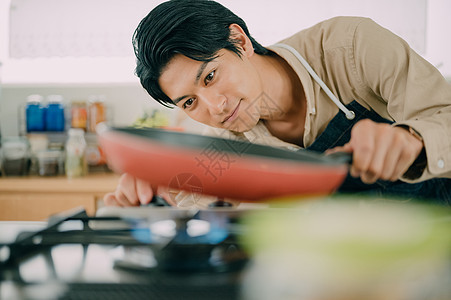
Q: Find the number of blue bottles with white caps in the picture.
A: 2